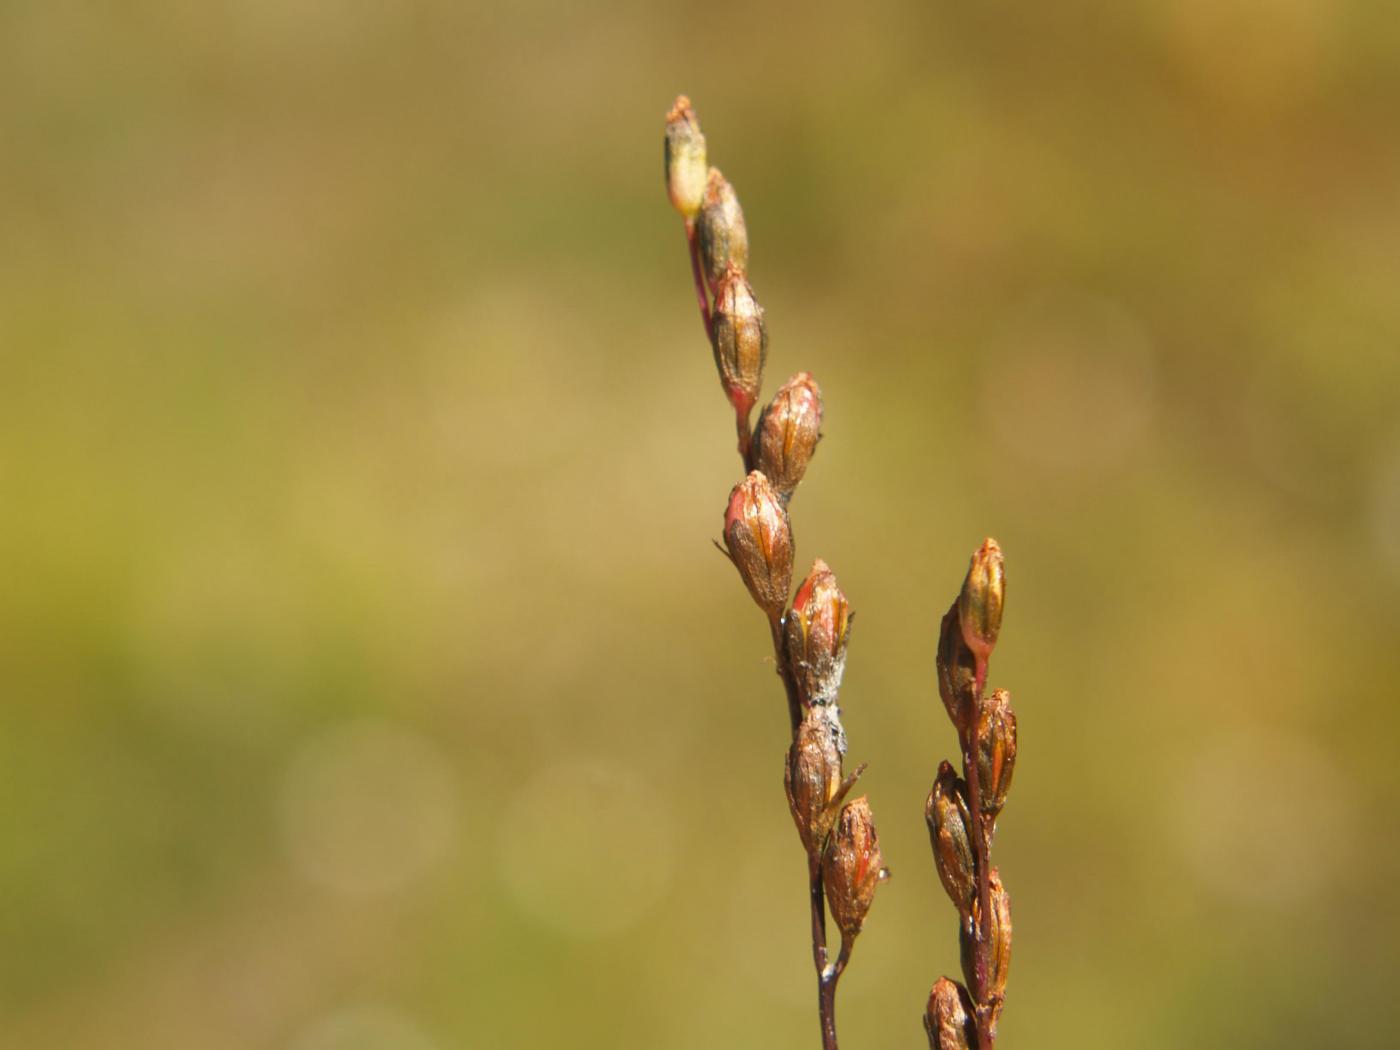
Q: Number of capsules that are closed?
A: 14